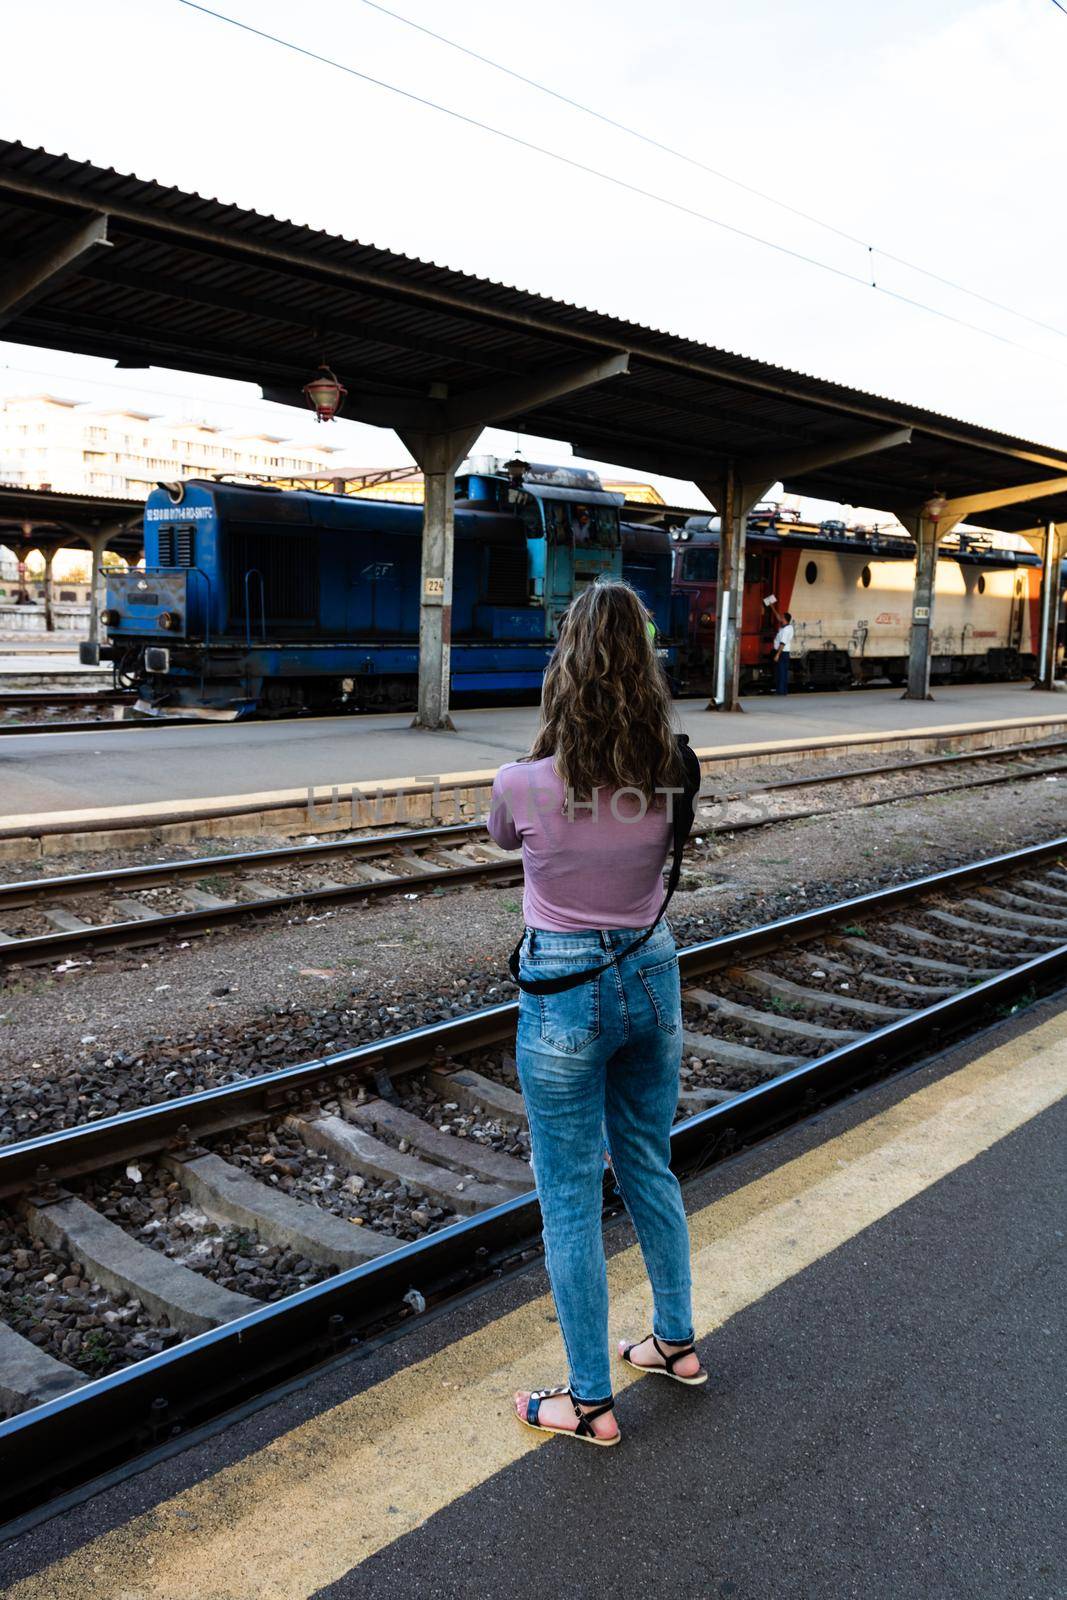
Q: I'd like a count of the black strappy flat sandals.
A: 2